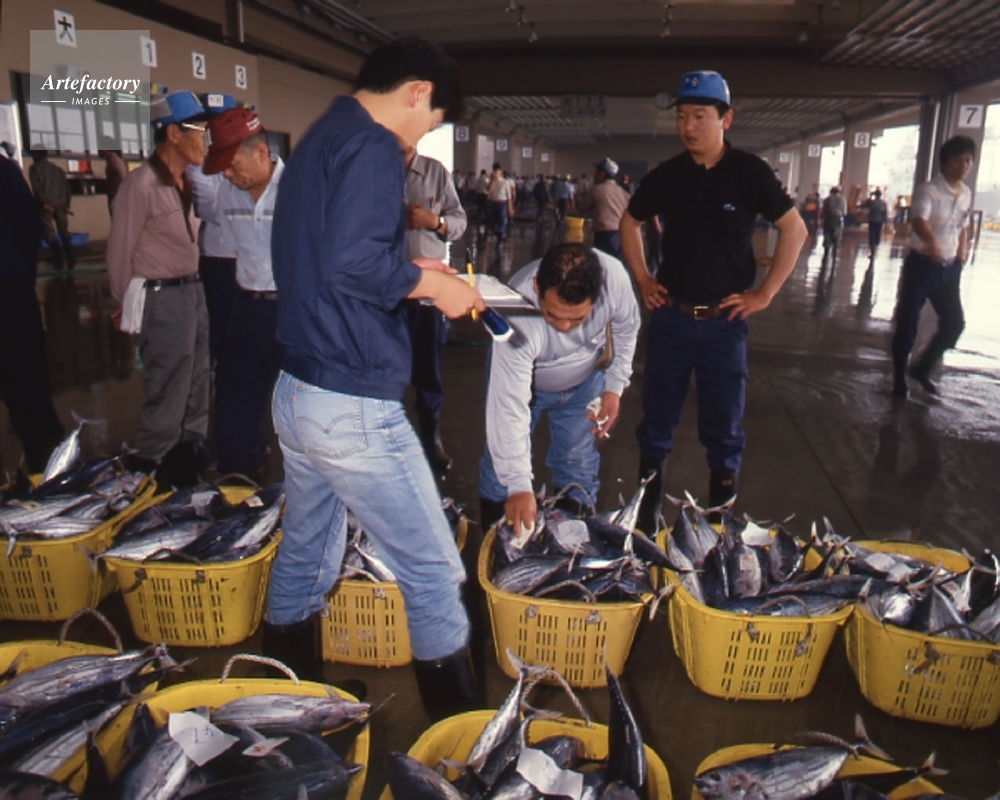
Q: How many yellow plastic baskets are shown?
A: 10